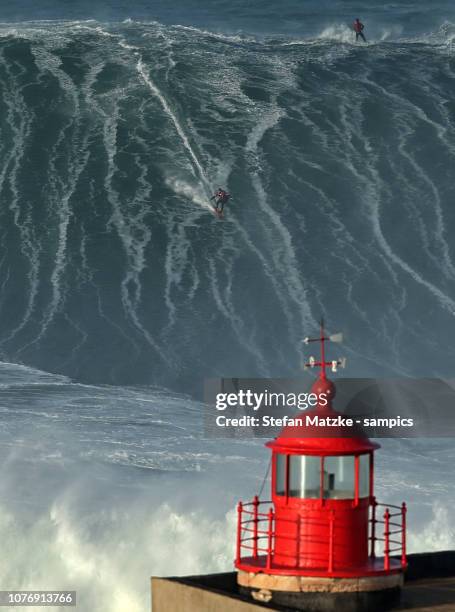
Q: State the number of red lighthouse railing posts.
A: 7